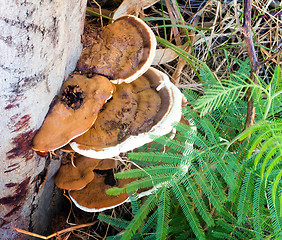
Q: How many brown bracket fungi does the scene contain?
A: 5